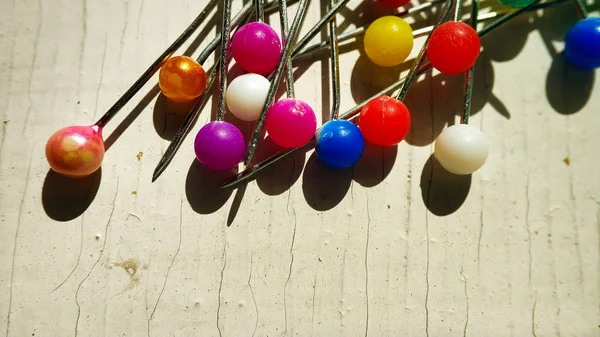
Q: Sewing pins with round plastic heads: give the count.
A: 14